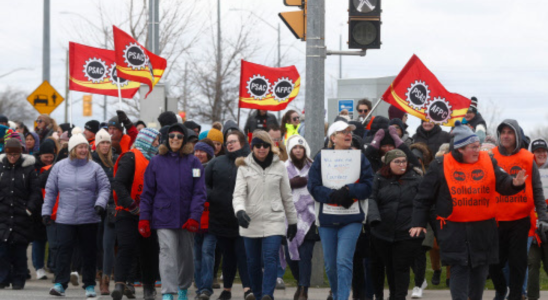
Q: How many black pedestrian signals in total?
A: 1